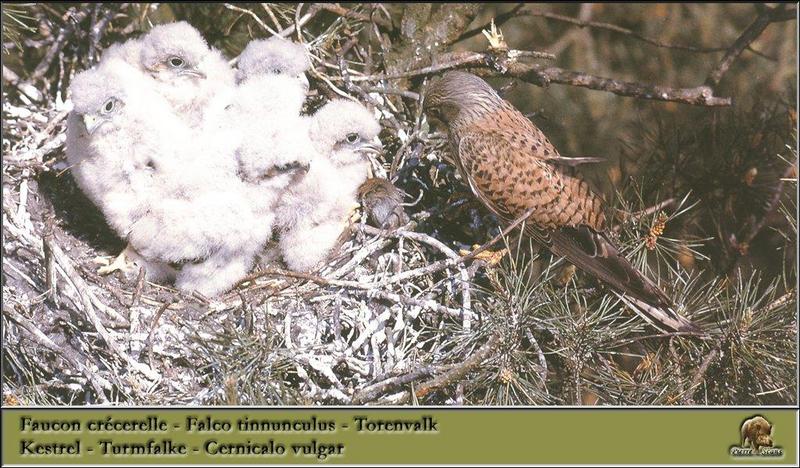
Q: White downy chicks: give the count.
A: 5